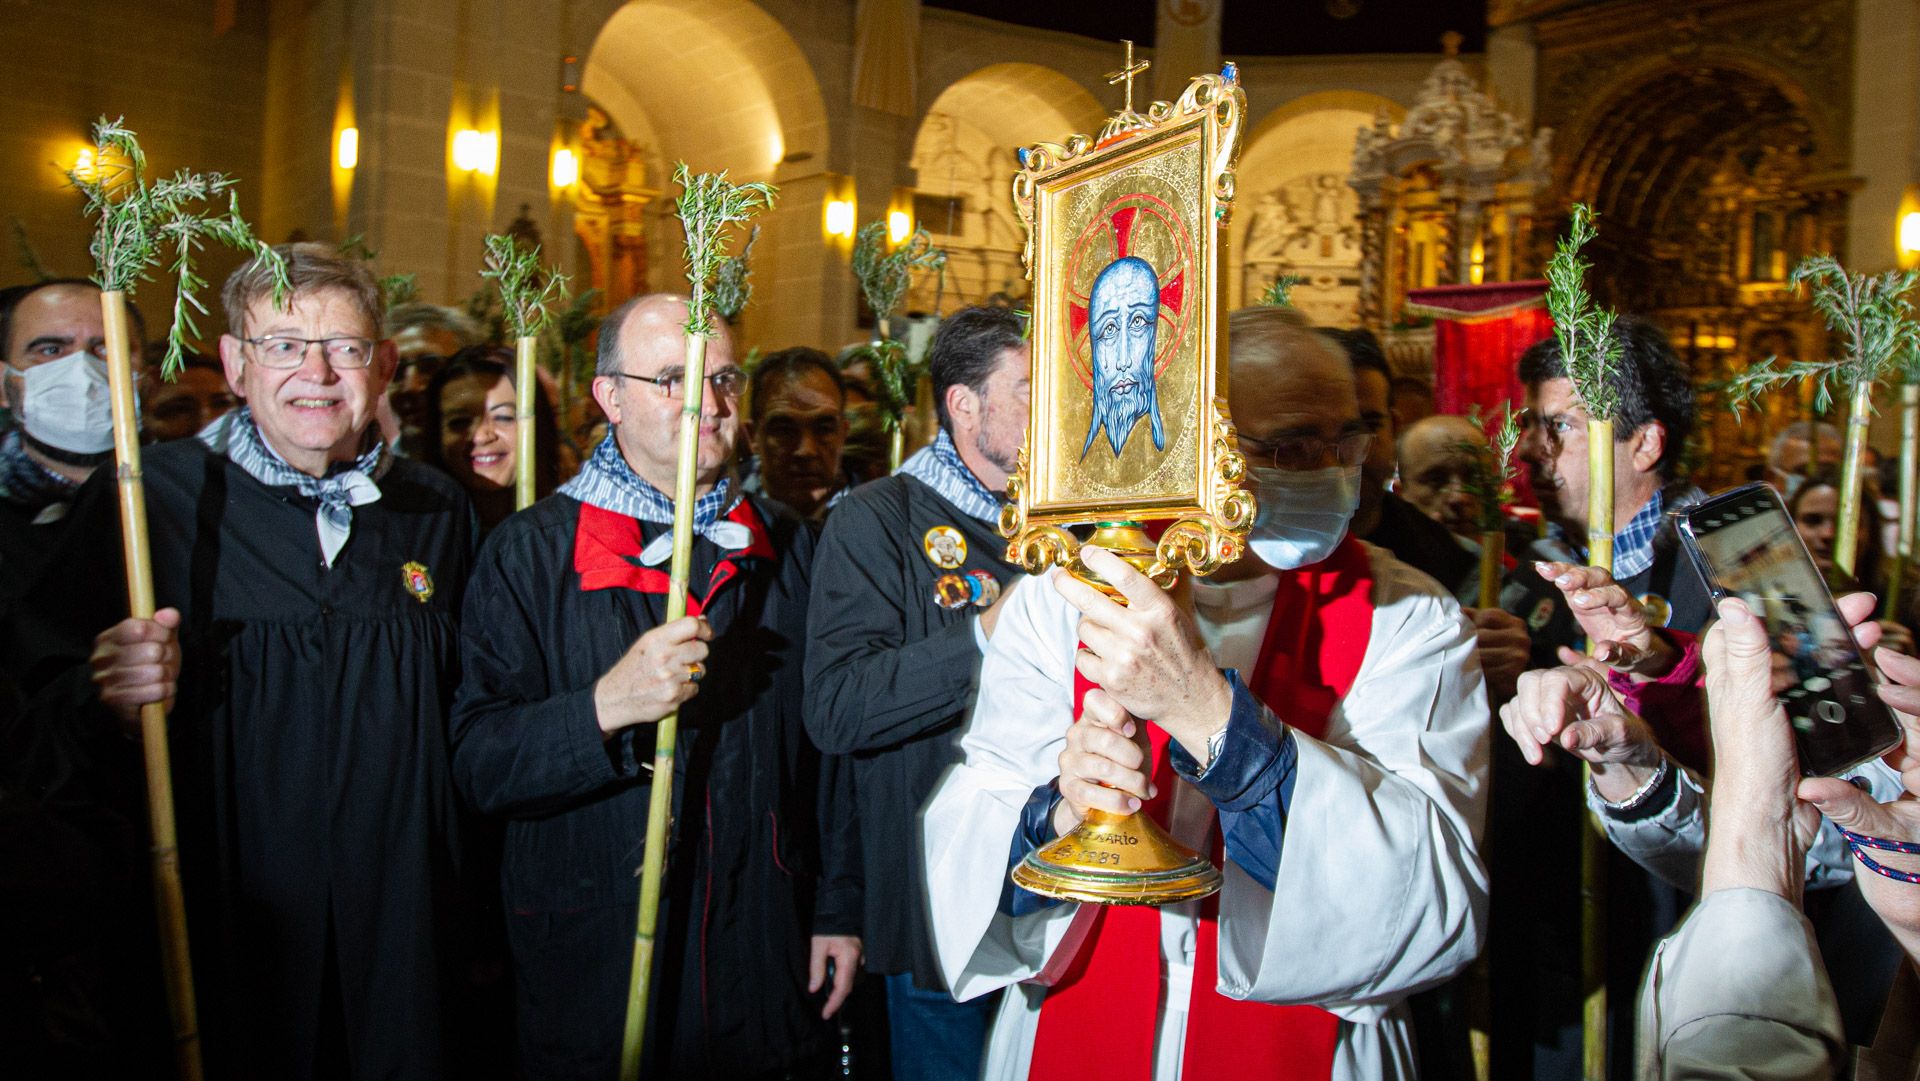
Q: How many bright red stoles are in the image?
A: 1